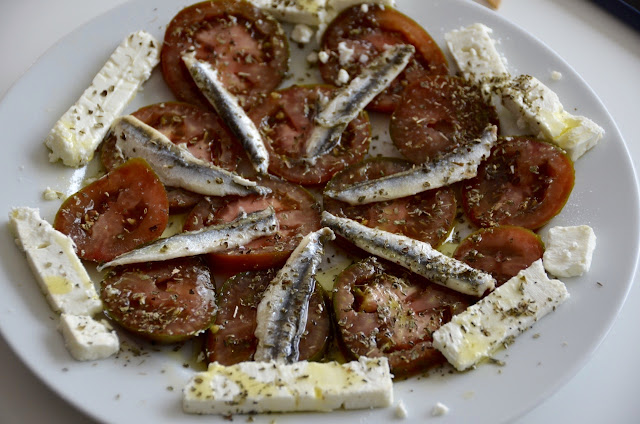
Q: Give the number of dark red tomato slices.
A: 13